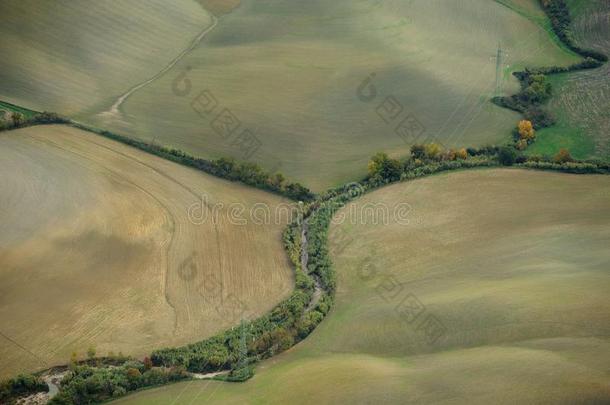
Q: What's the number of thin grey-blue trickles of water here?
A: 1